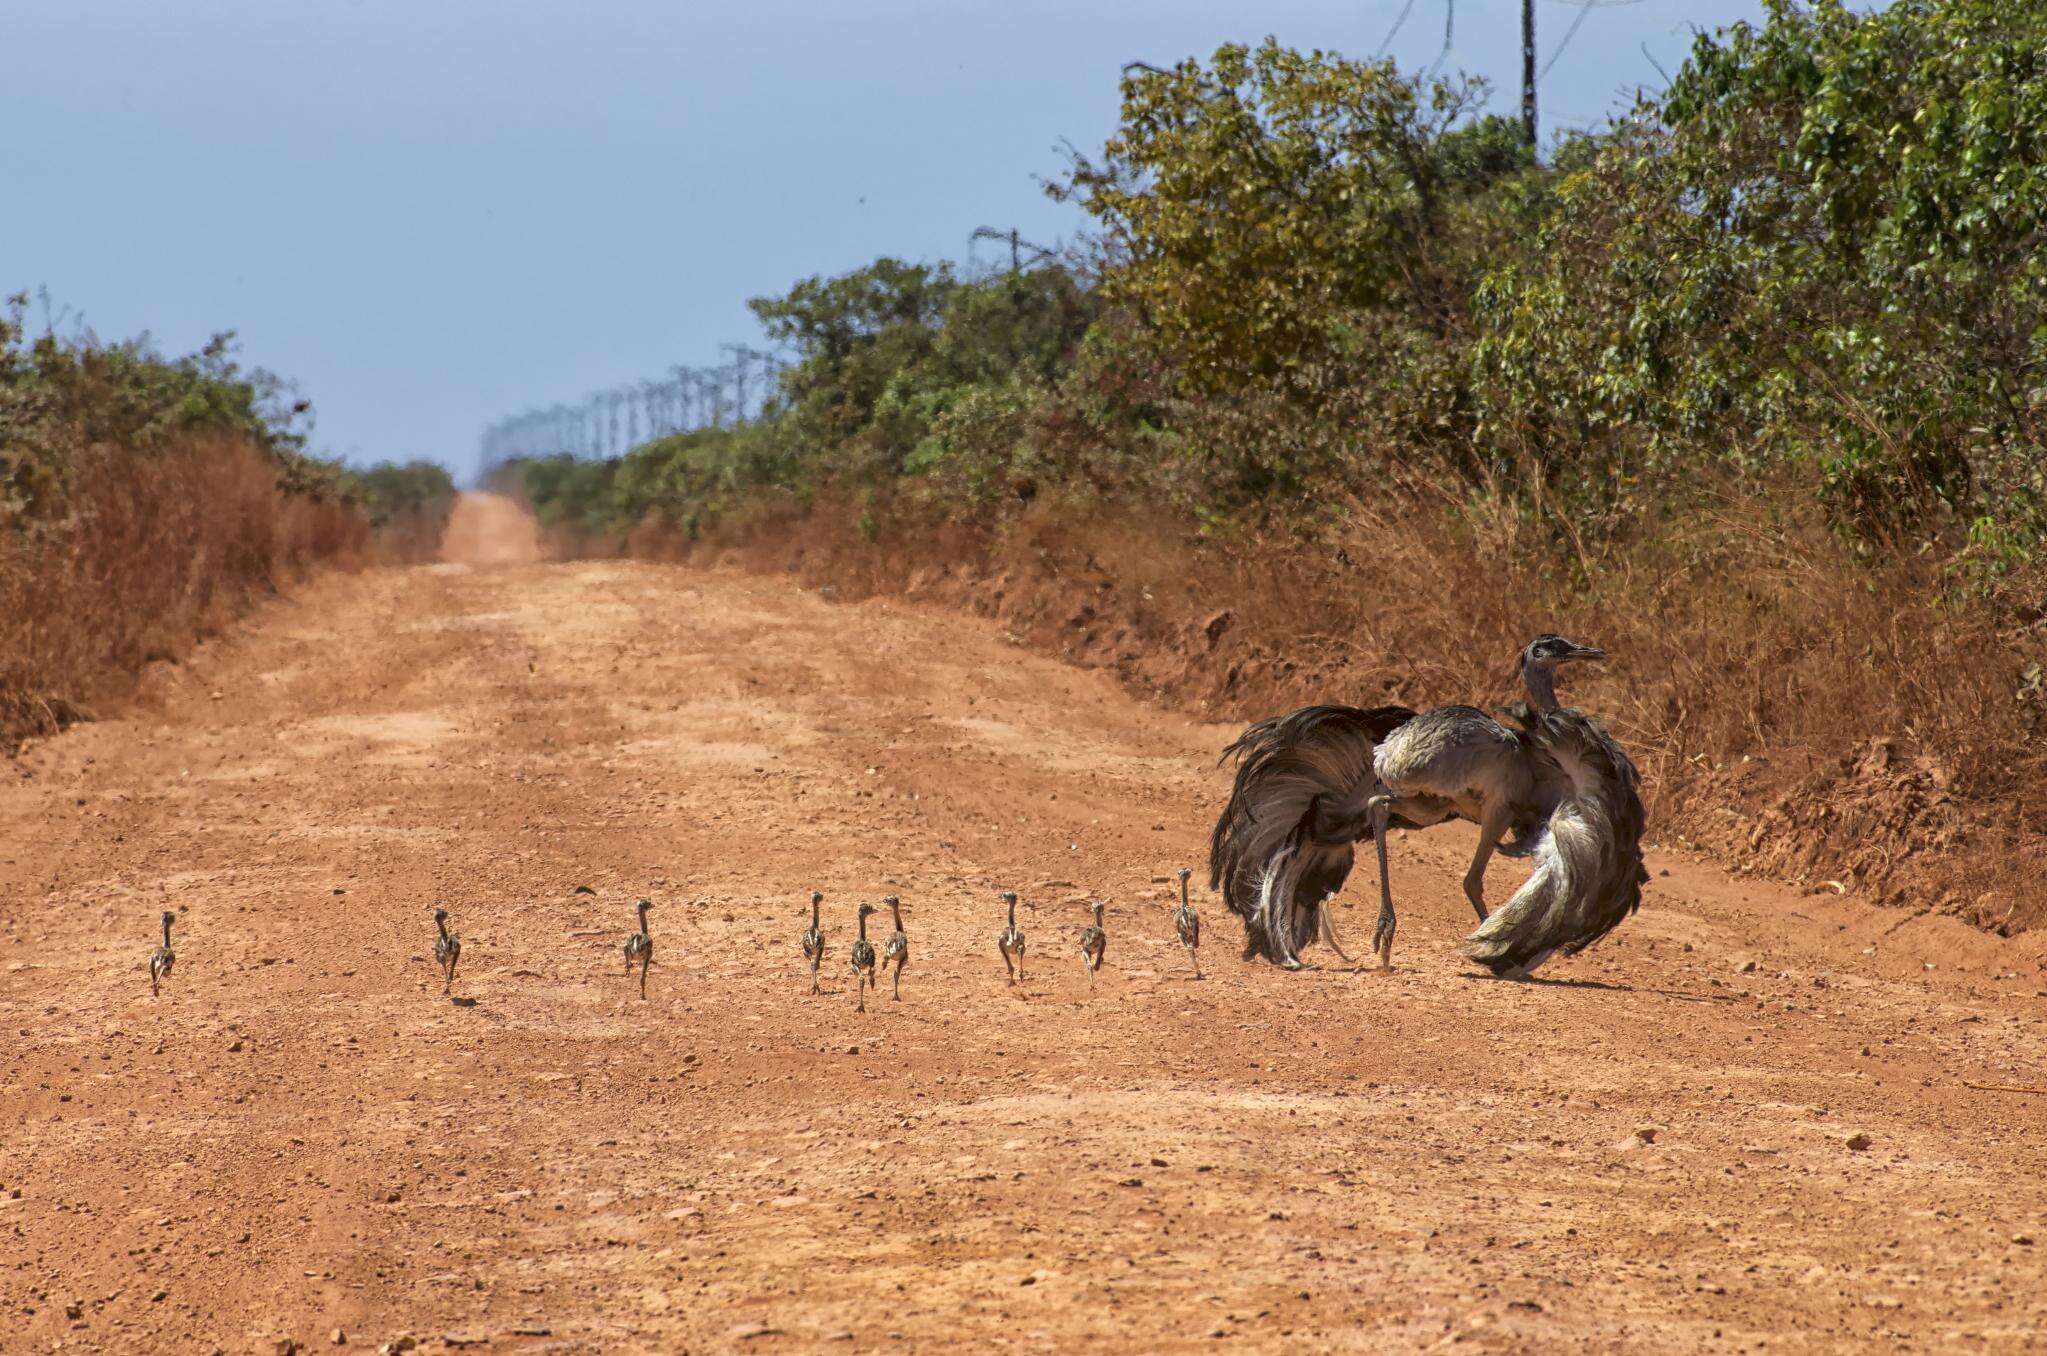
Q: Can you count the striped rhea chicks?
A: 9